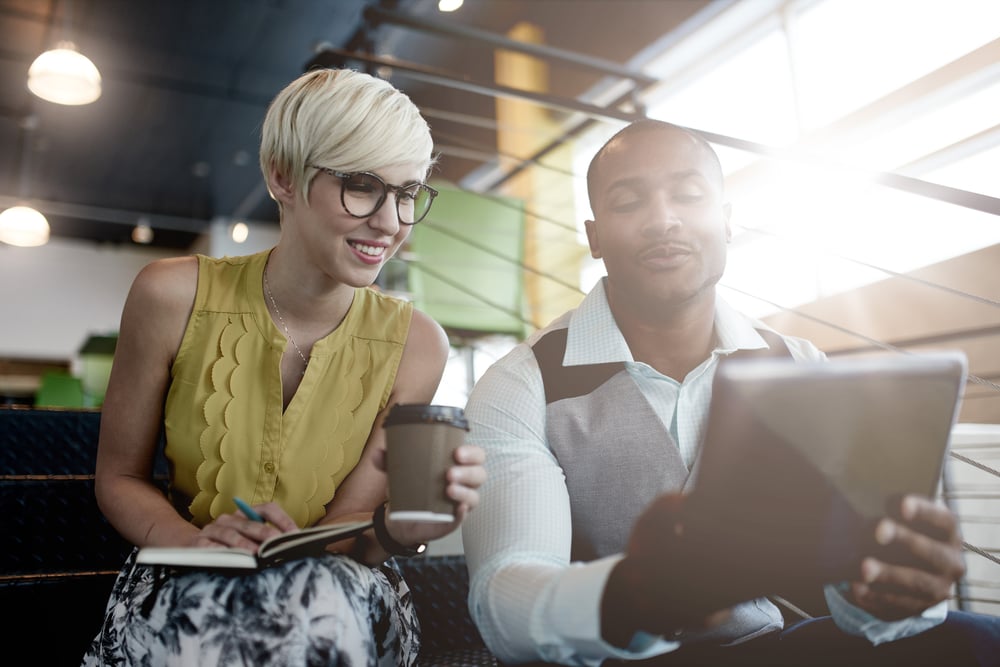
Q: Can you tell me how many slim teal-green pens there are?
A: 1